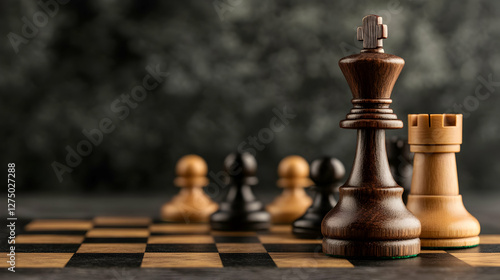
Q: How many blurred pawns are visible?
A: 4